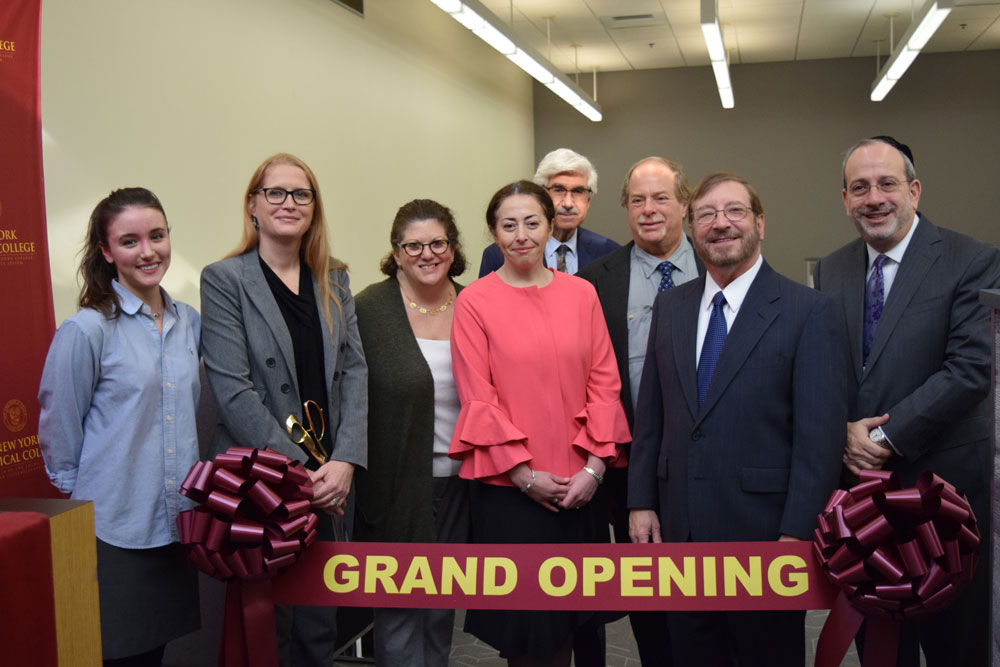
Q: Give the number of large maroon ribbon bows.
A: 2